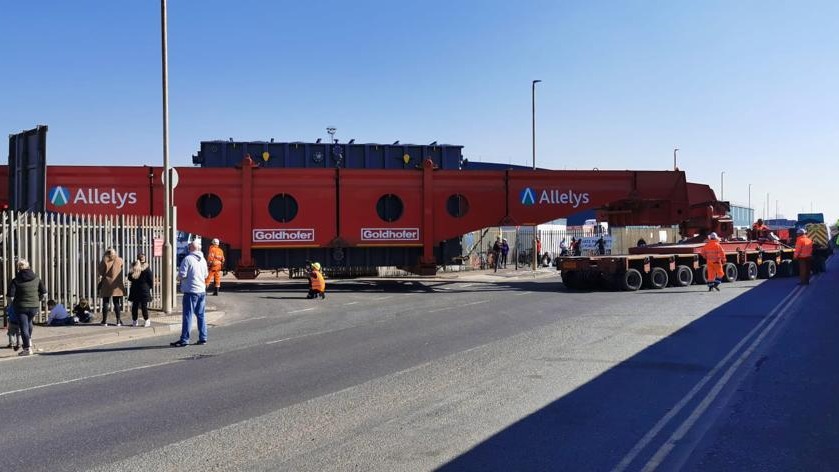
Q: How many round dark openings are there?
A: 4